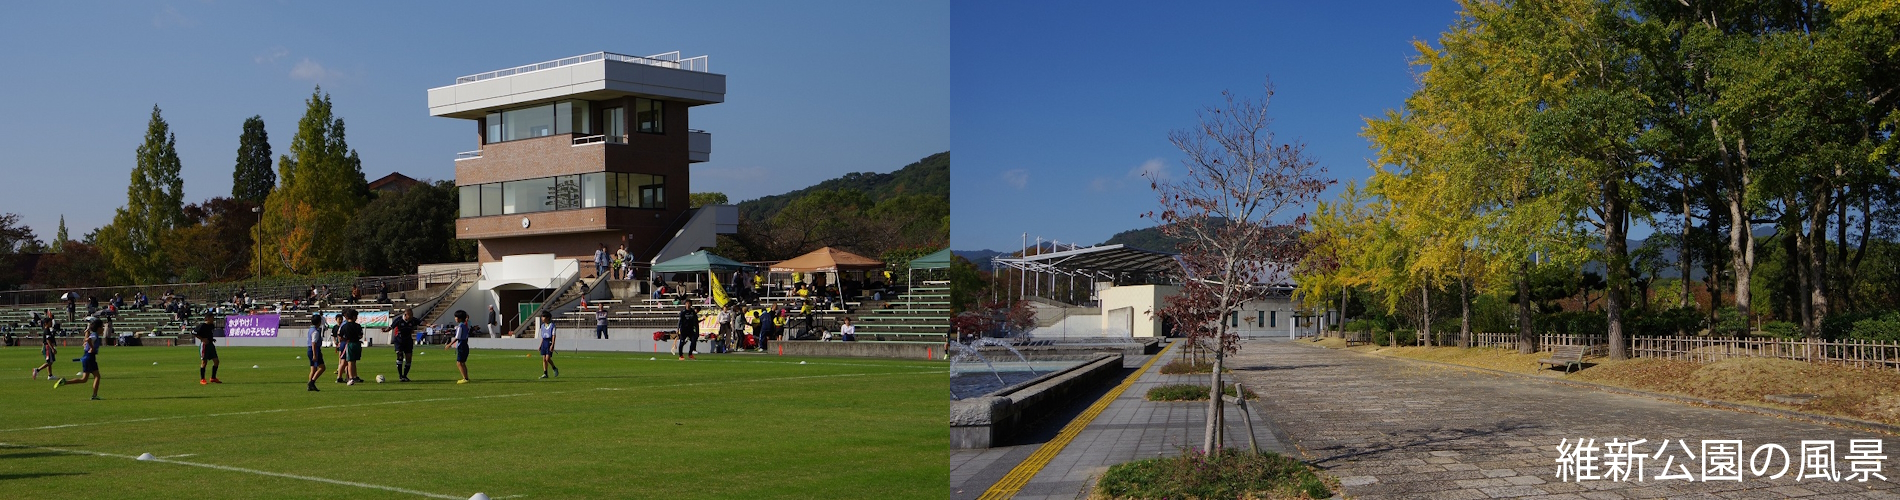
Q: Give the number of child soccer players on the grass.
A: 9